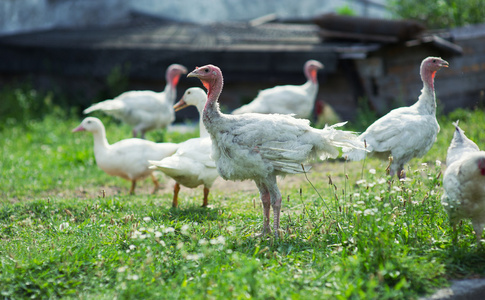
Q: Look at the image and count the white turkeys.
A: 4